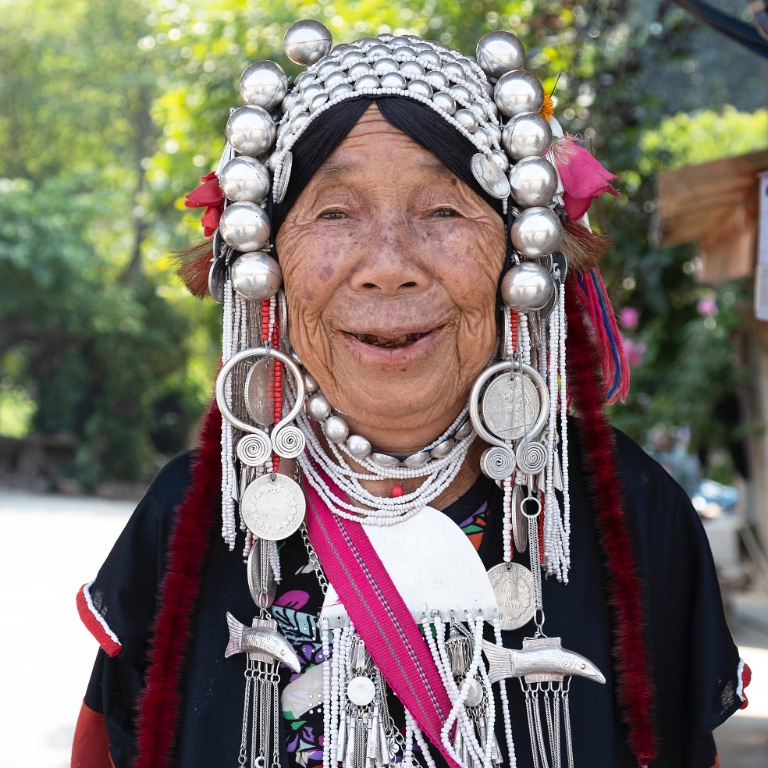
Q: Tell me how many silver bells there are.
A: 12